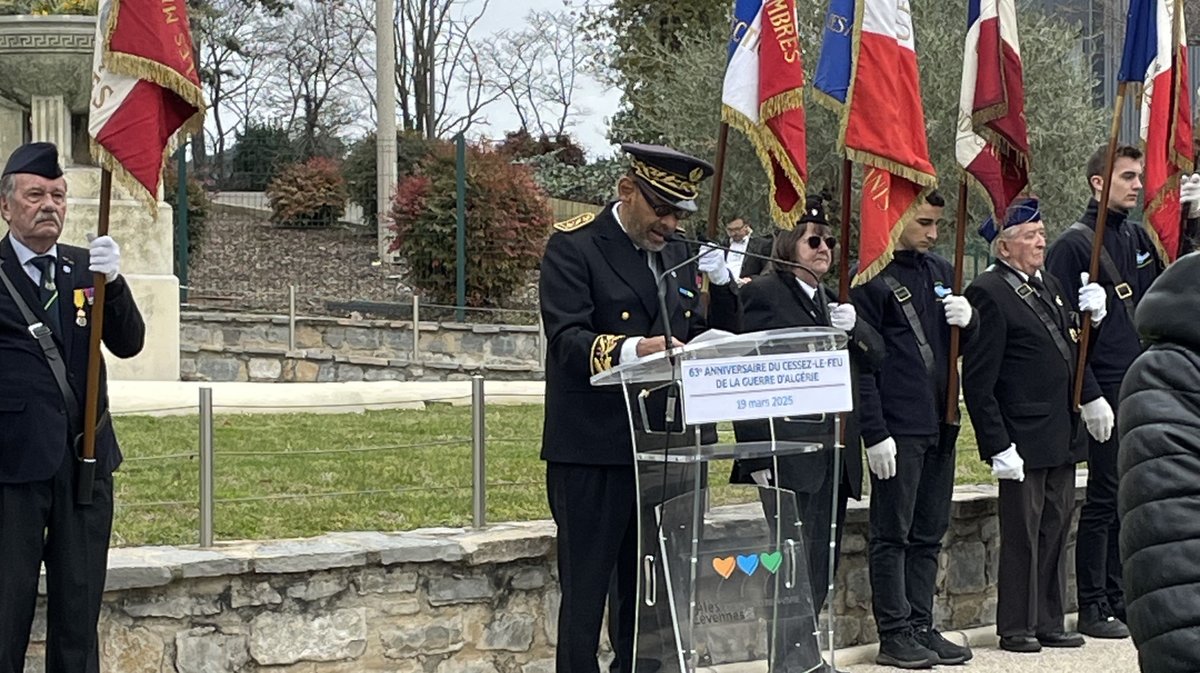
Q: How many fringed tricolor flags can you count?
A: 5